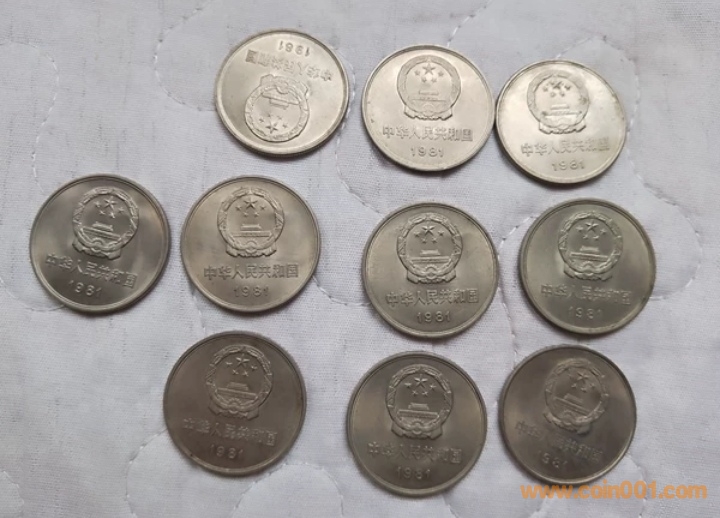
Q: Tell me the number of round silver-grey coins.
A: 10